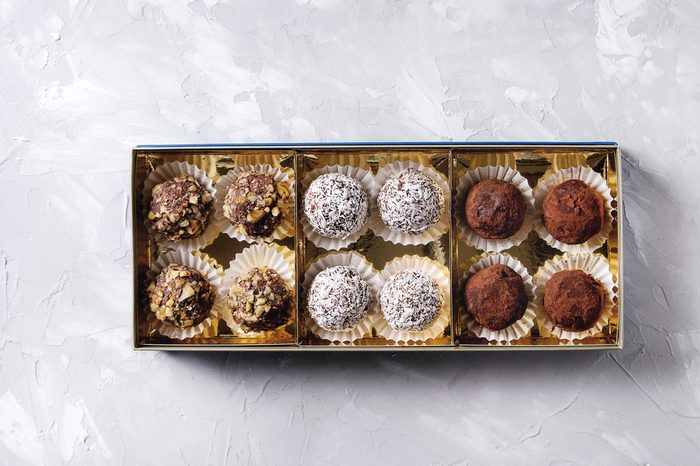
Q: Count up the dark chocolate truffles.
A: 4